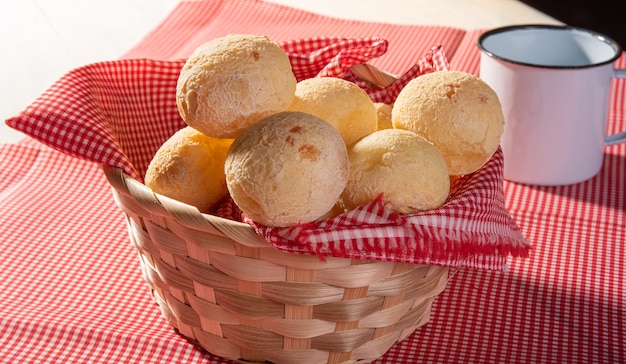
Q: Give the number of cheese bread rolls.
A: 7